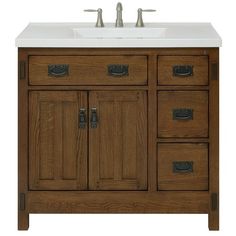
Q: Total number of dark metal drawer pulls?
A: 5